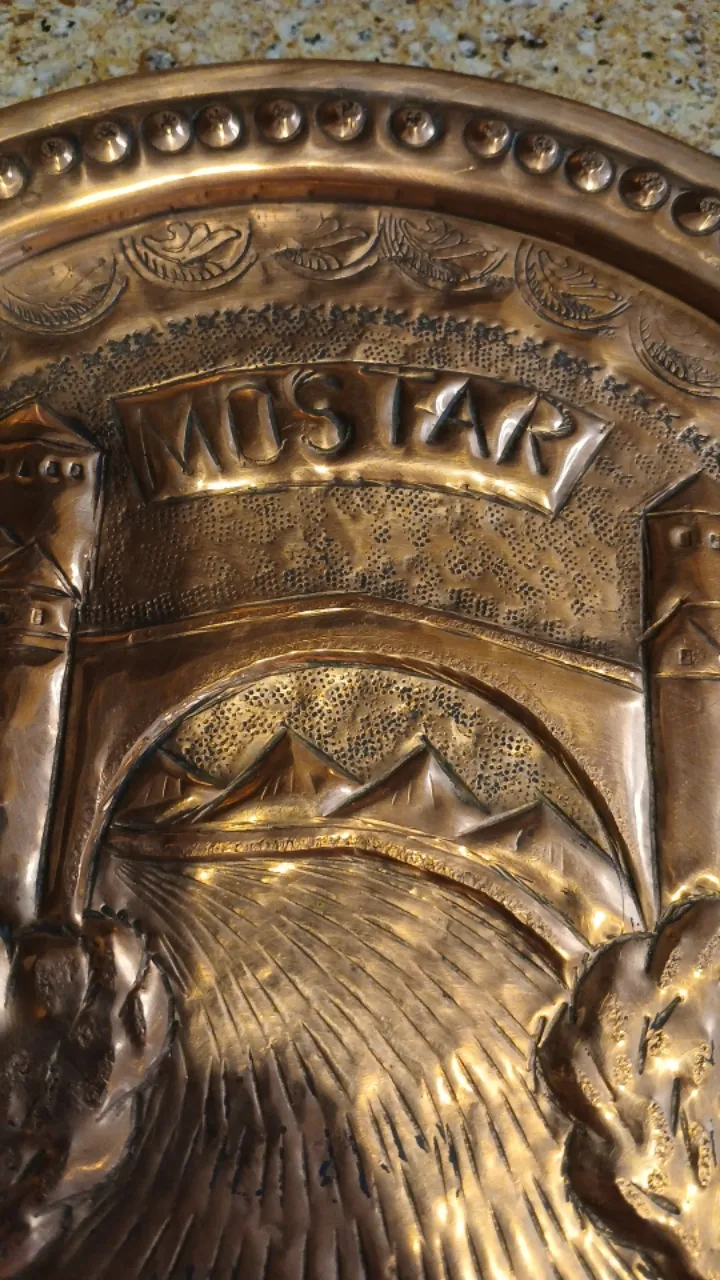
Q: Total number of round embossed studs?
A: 13